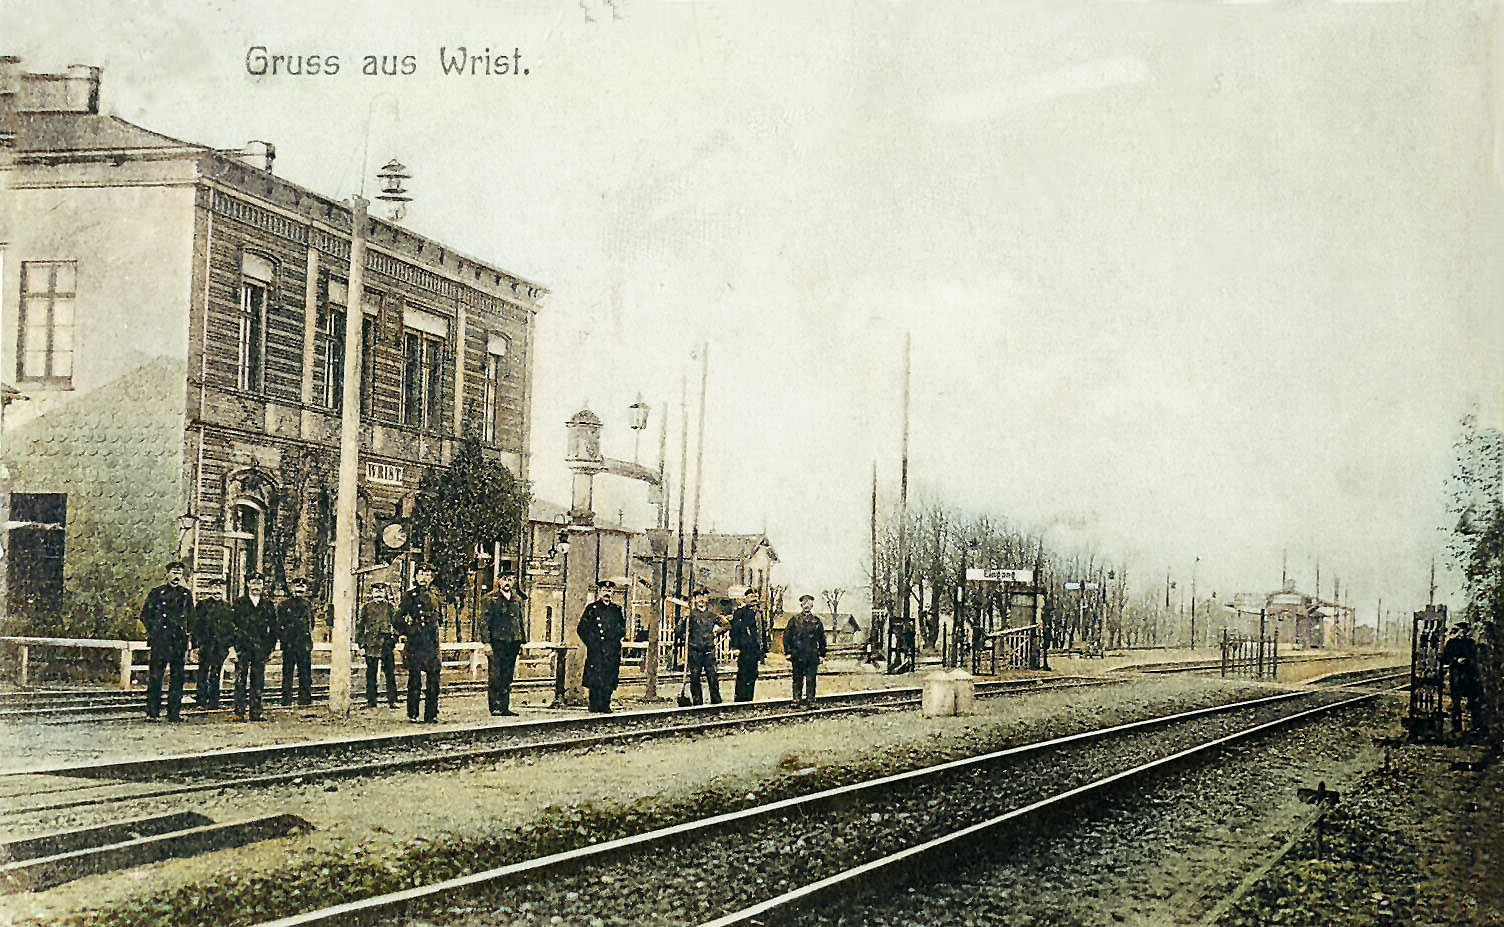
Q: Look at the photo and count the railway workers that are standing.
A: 12